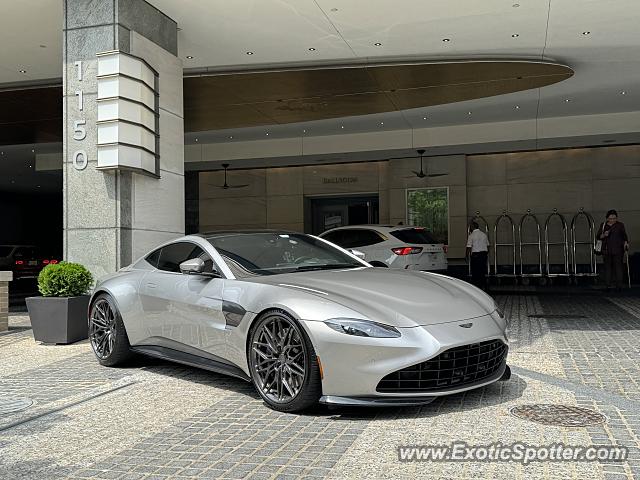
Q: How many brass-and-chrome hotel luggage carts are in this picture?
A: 5